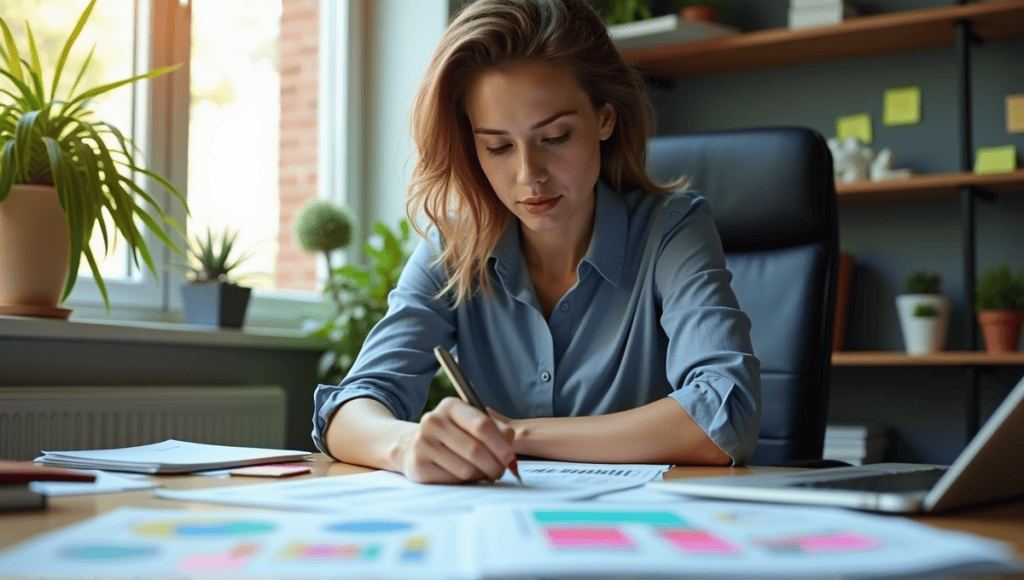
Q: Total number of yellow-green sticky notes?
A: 3